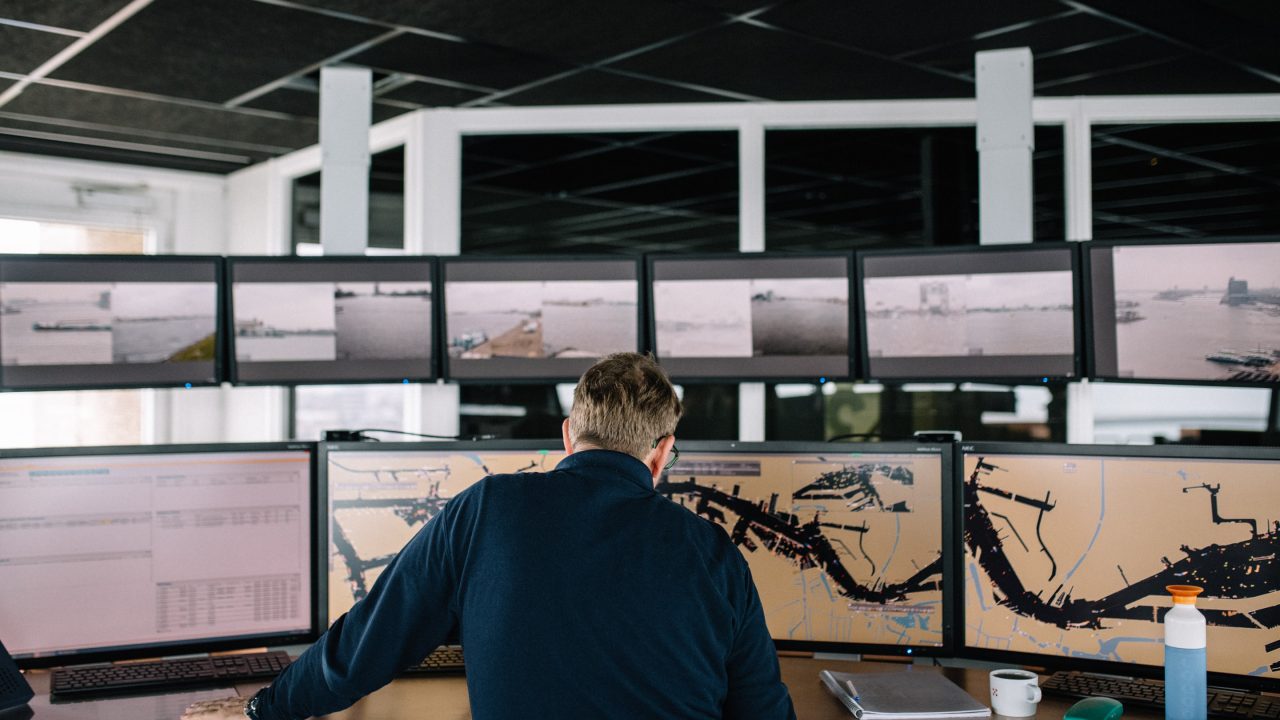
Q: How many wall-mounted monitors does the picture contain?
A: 6